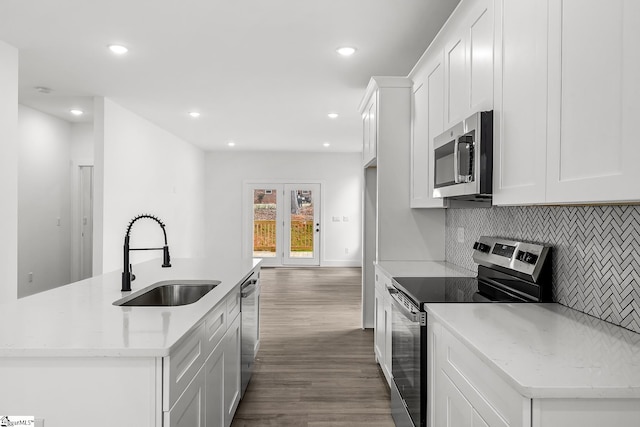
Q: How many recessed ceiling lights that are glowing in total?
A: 7